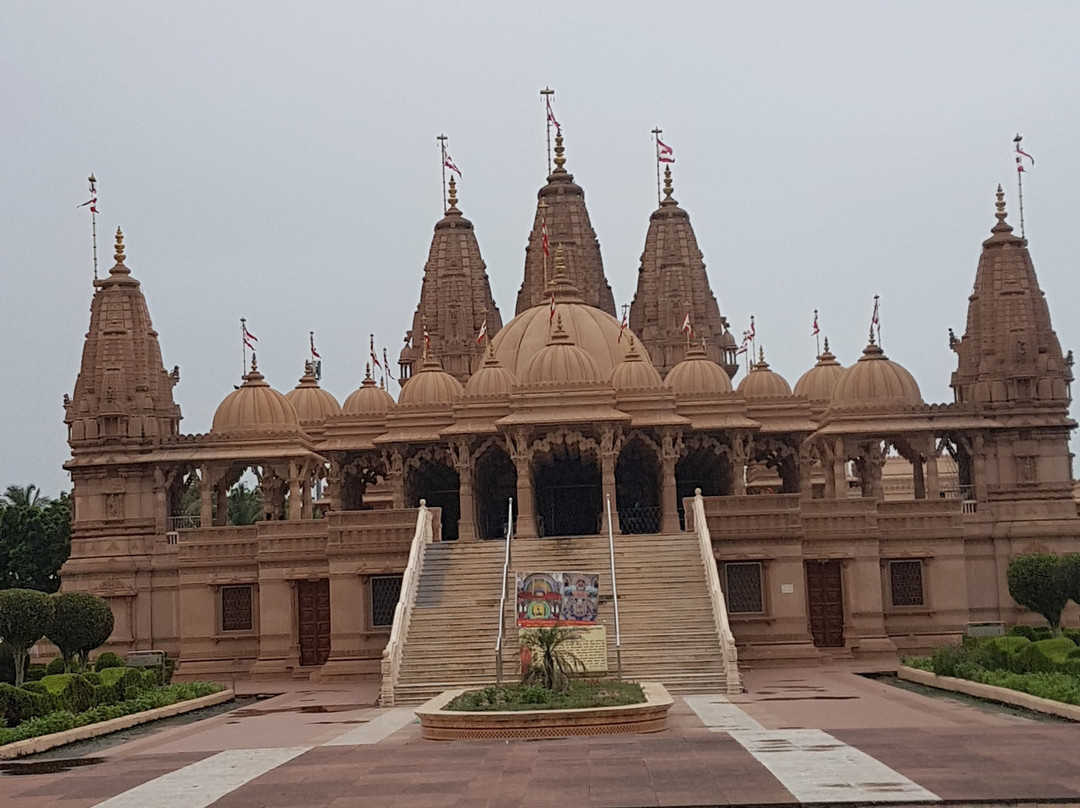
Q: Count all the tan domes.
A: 12